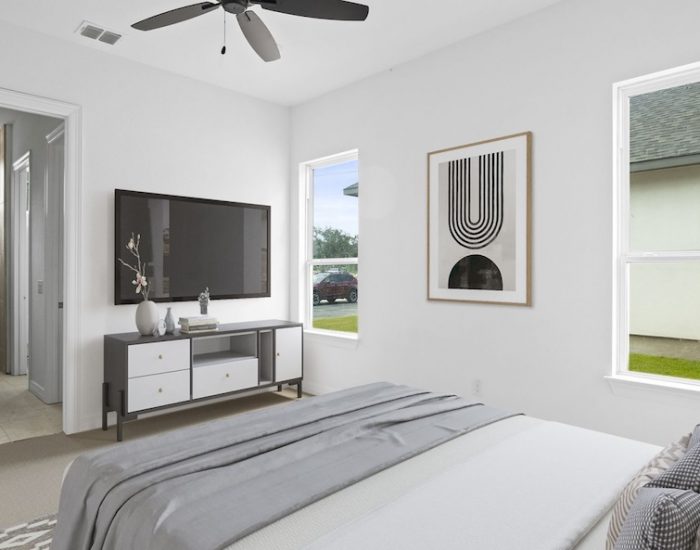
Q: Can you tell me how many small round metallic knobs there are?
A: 4